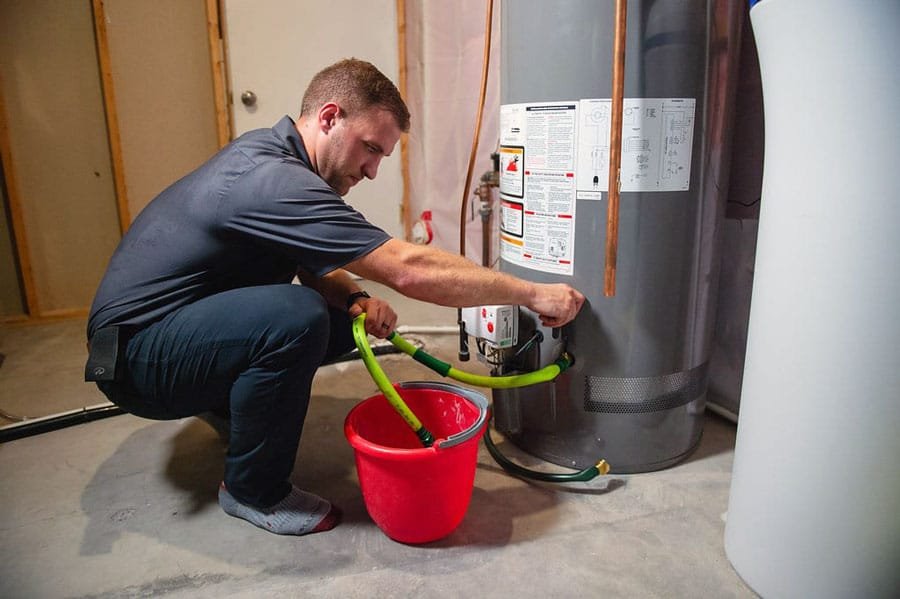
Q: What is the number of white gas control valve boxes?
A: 1